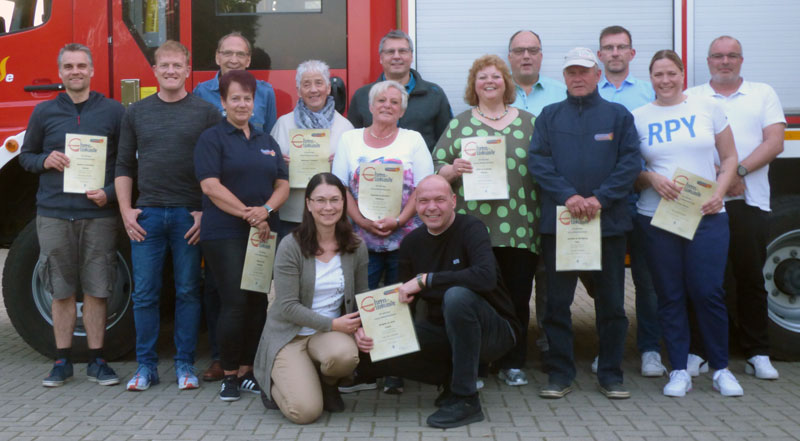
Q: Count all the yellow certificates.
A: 8